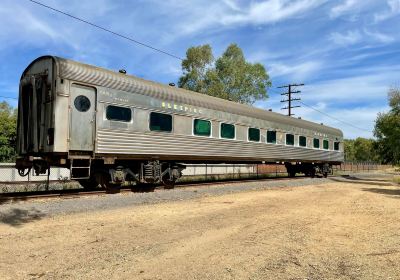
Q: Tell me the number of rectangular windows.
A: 11